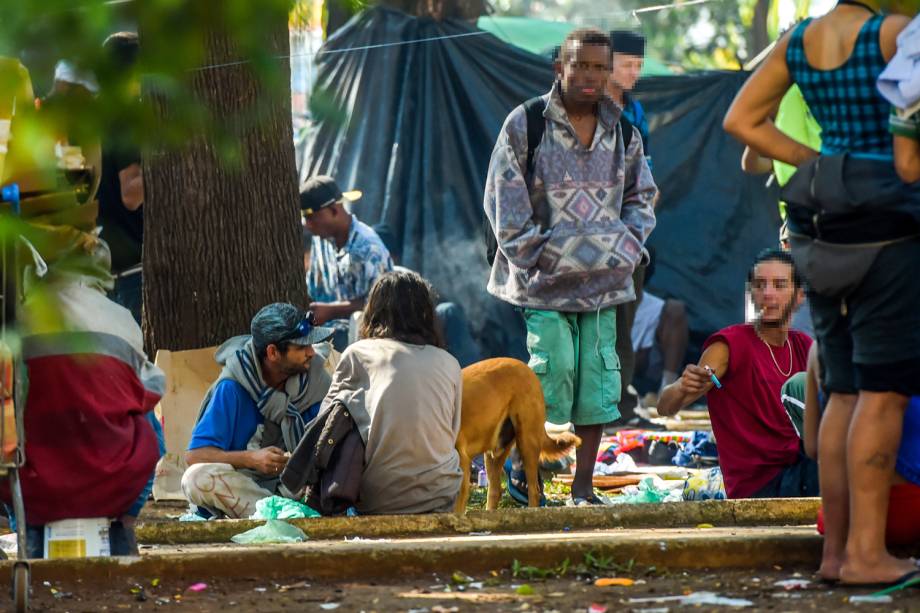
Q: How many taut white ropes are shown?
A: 1